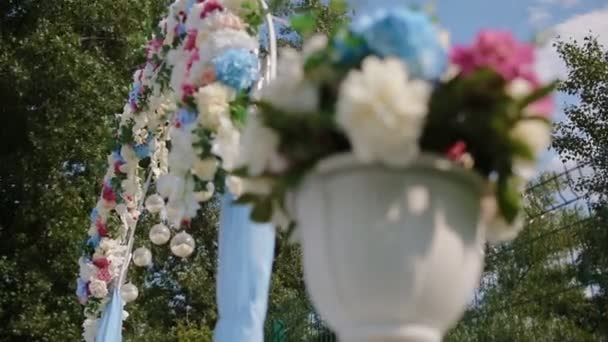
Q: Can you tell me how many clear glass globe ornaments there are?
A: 5